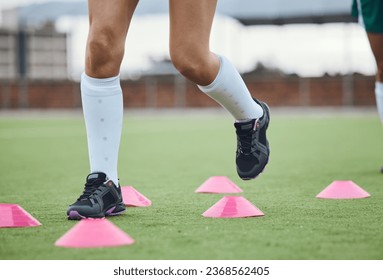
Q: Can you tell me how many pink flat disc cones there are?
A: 6